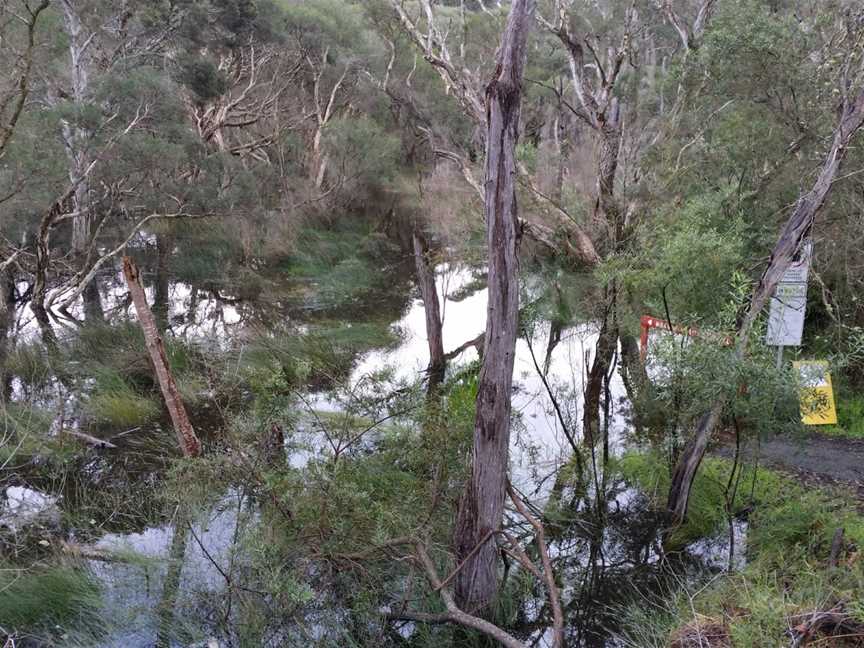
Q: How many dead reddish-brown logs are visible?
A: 1